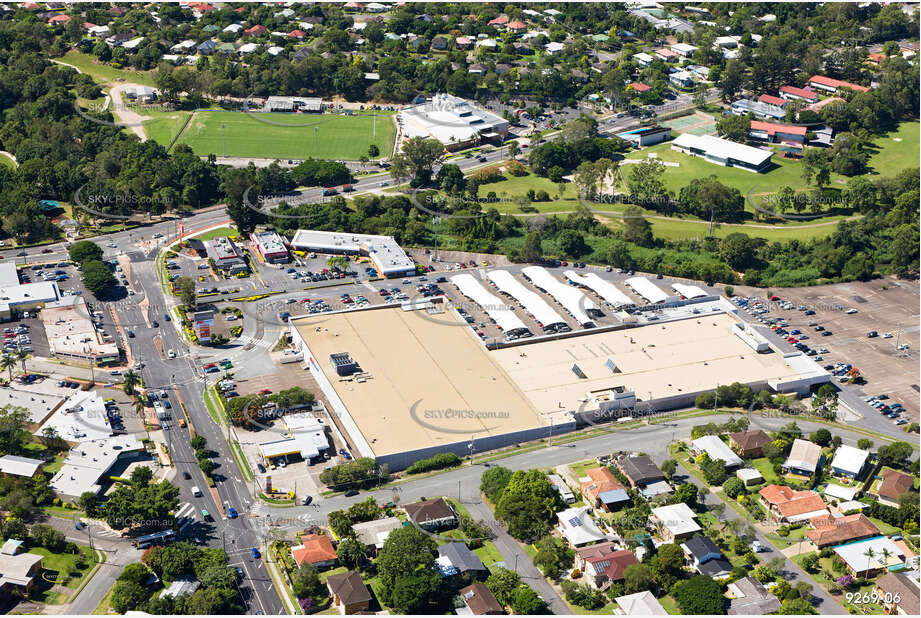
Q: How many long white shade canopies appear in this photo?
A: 6